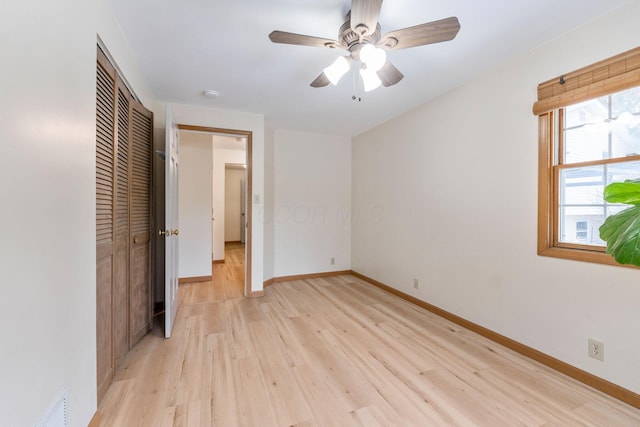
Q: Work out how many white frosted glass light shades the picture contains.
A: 3